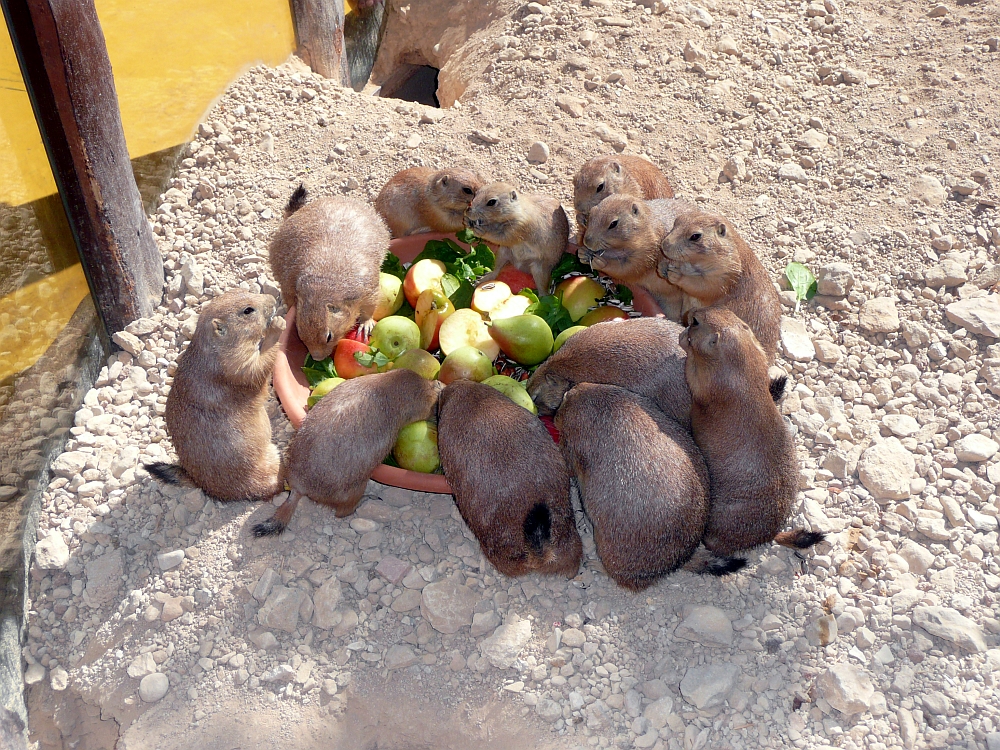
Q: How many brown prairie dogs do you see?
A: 12